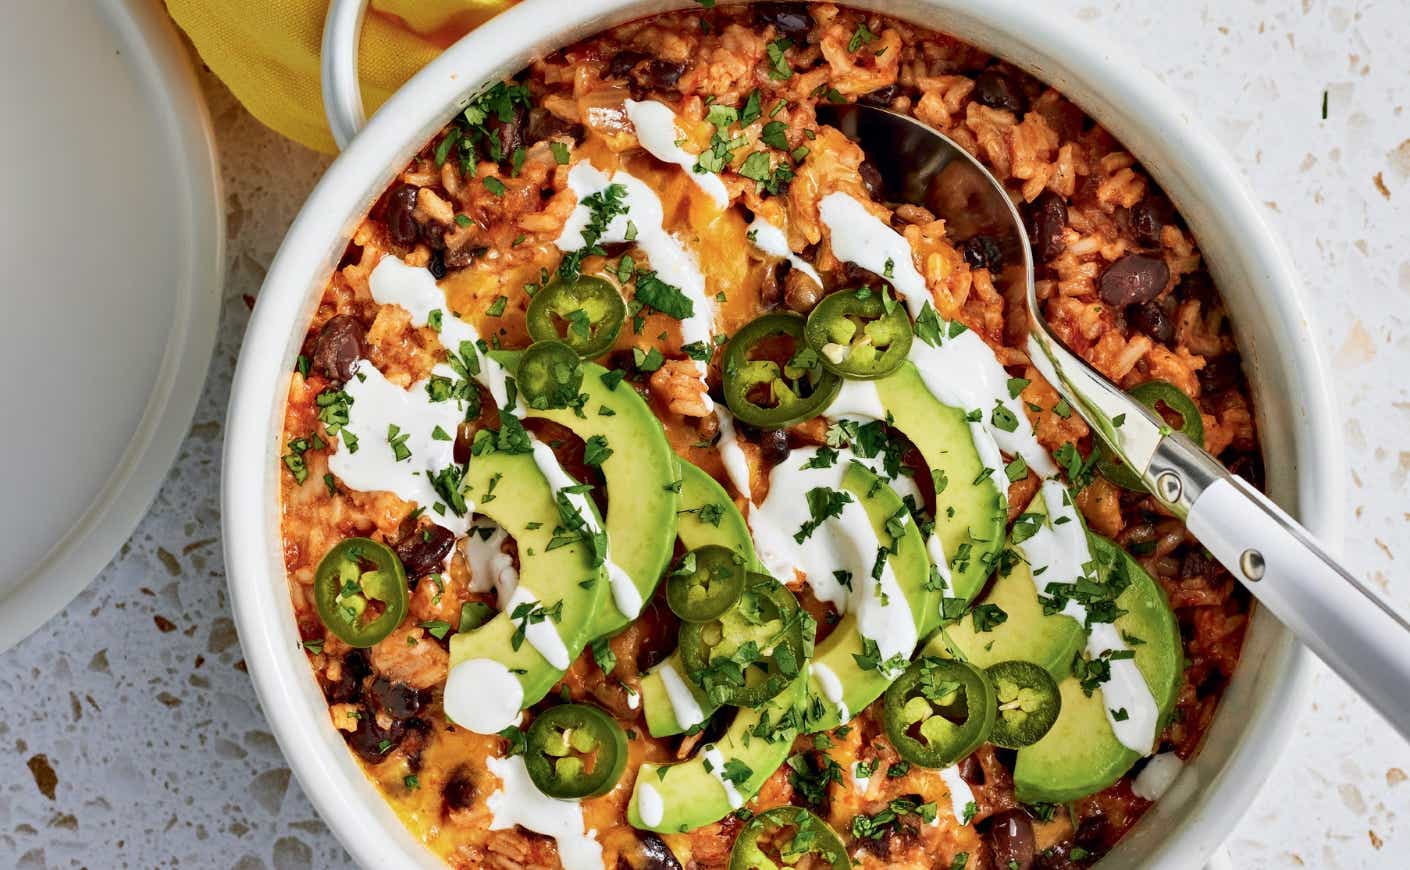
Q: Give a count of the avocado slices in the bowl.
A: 8